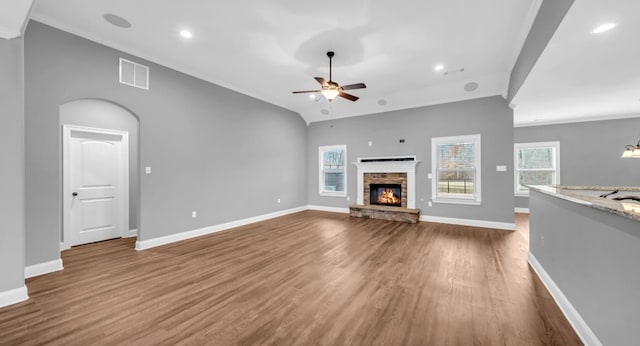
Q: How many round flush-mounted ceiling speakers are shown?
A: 4